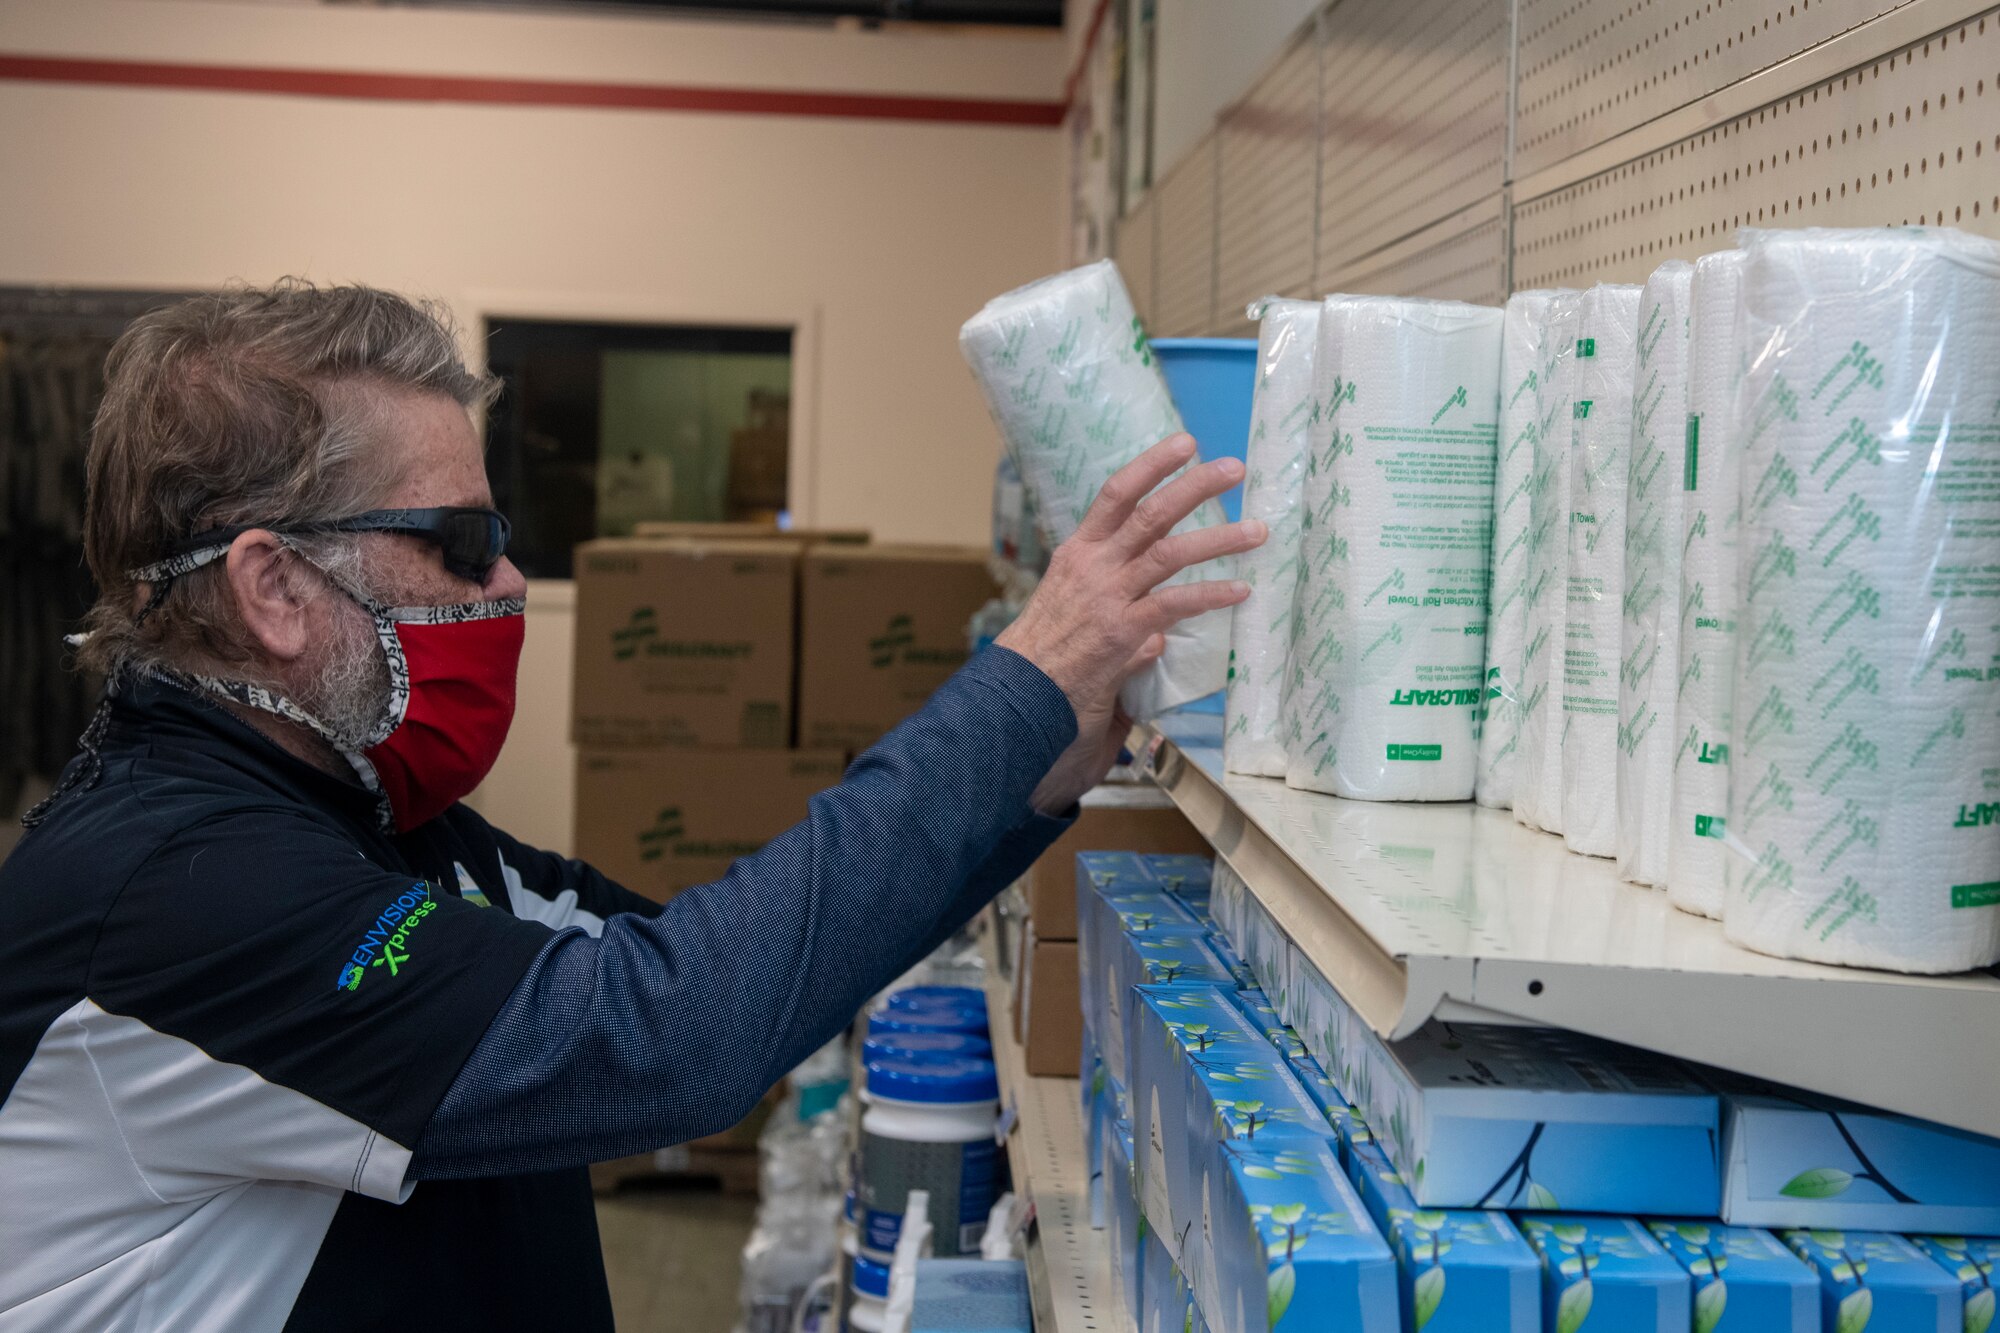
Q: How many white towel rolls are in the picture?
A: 9